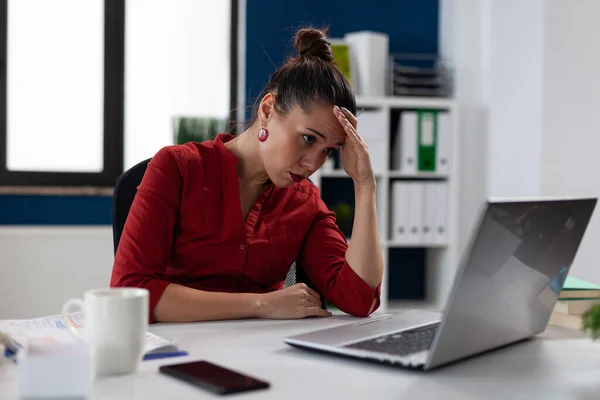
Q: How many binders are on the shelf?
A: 7